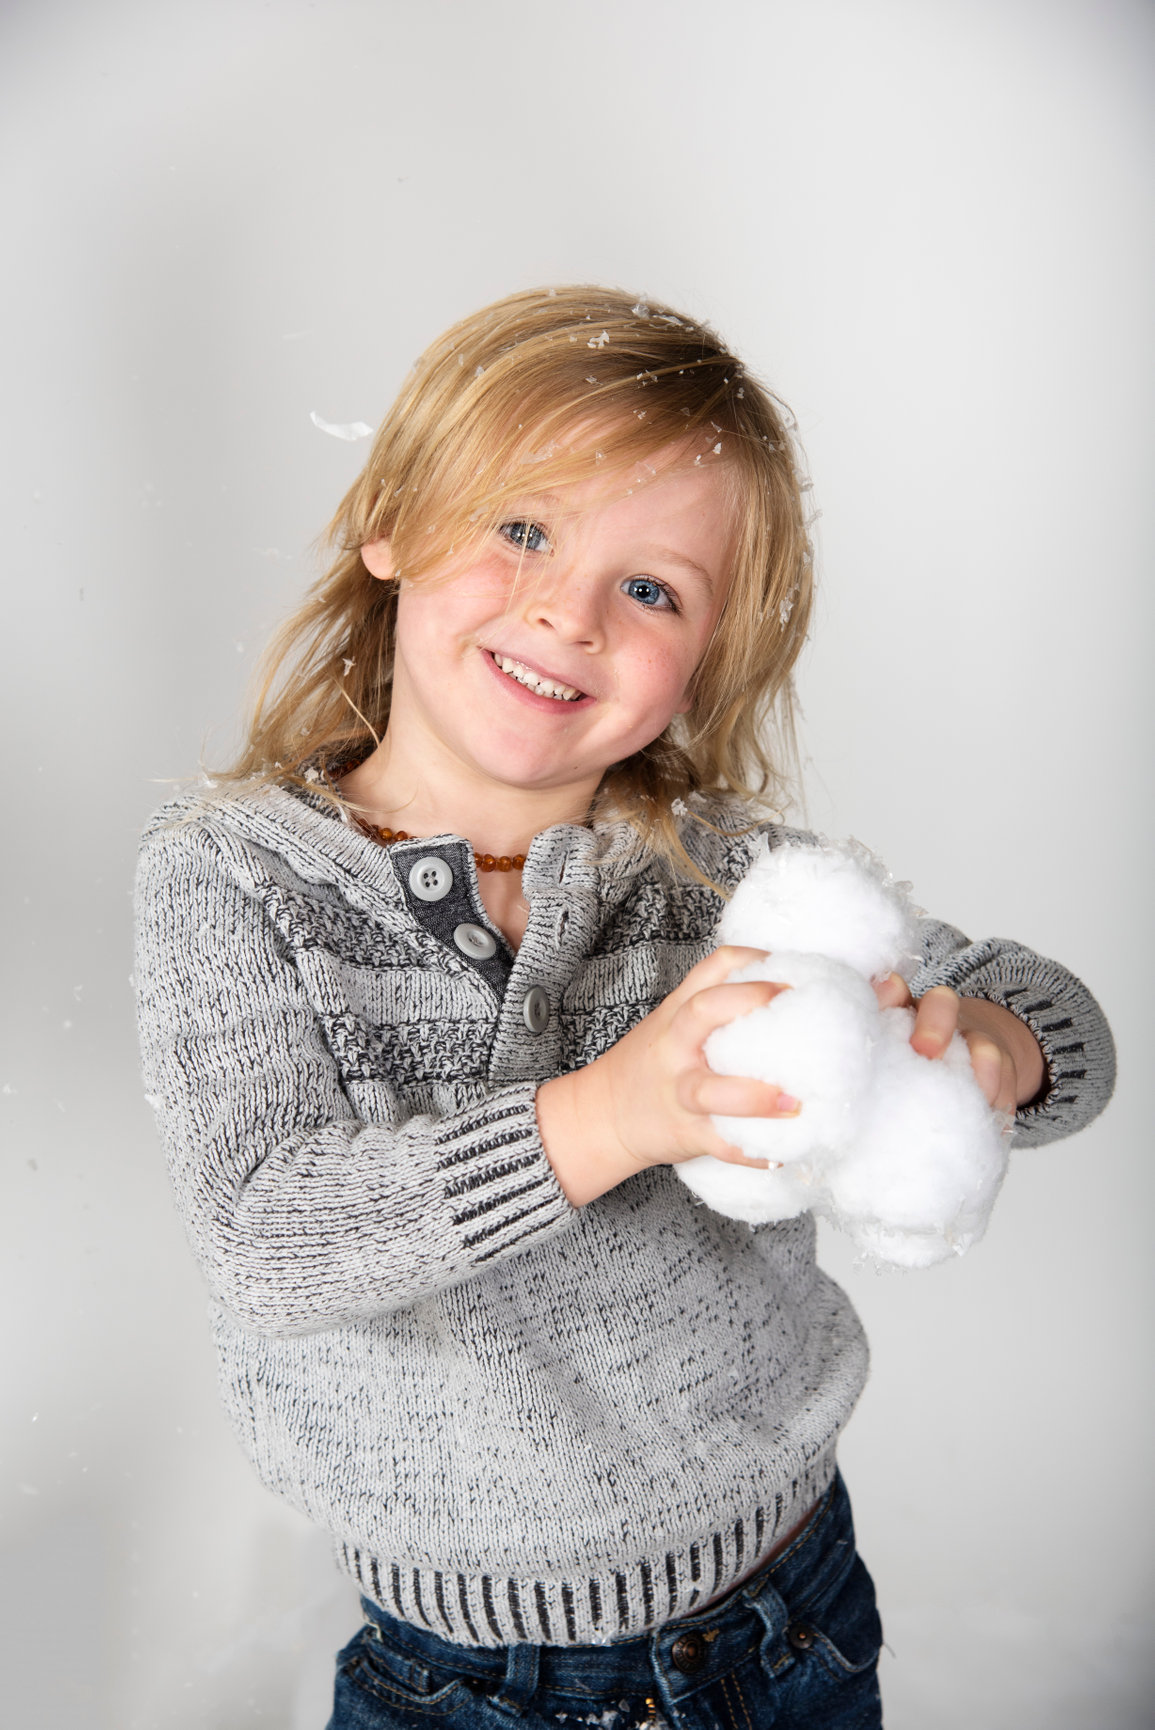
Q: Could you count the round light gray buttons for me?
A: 3